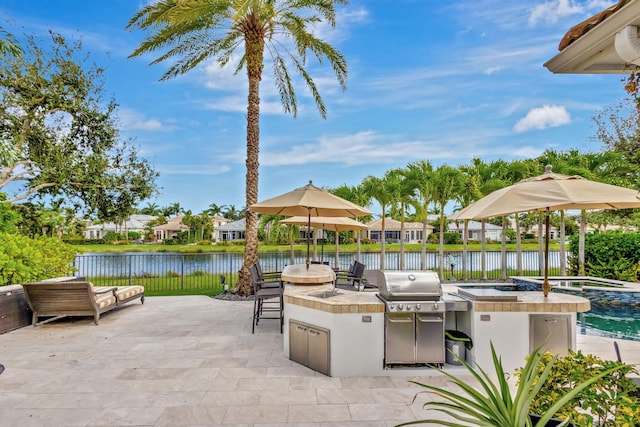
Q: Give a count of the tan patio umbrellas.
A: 3